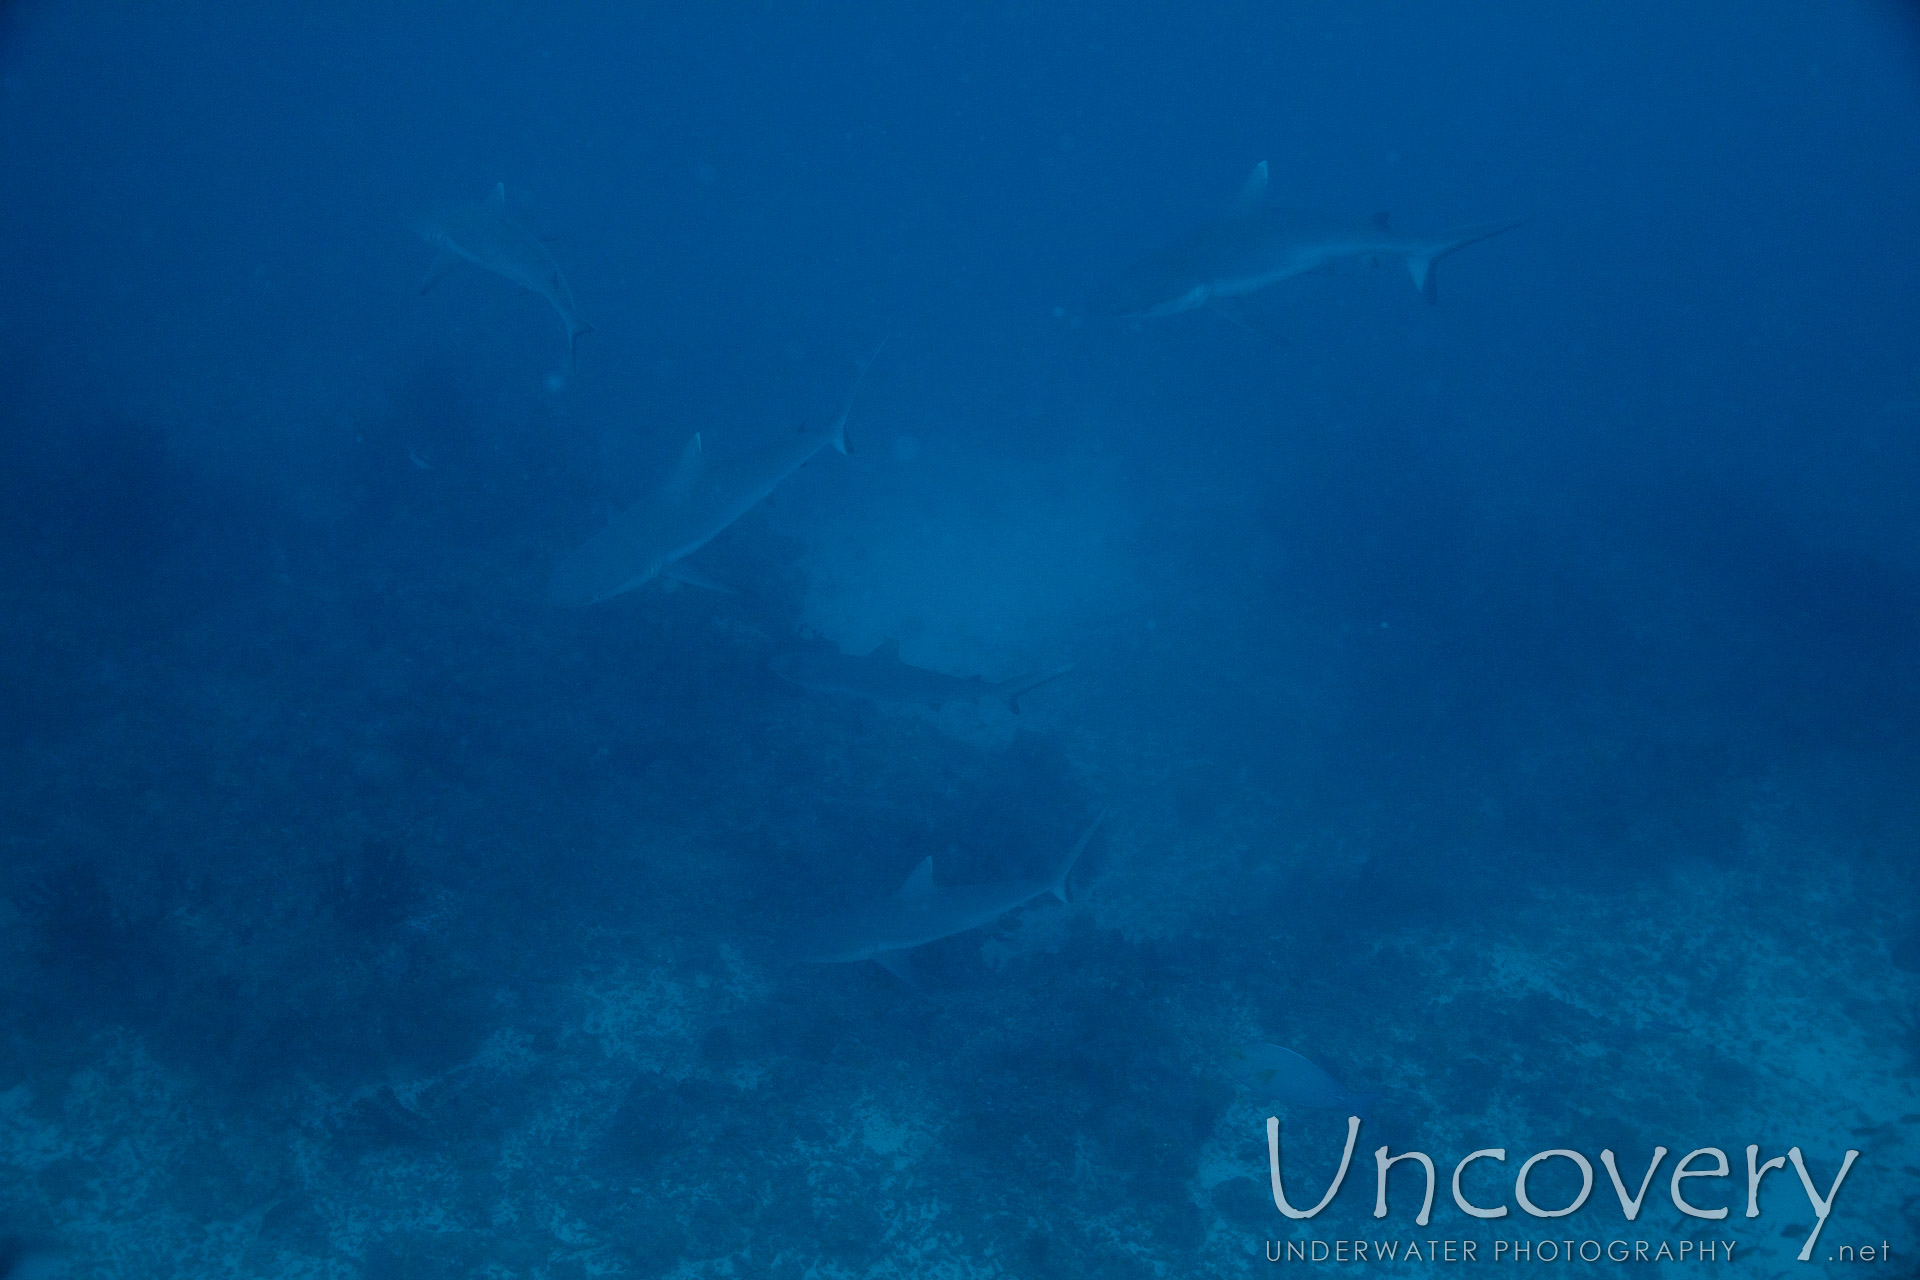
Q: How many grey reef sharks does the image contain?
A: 5